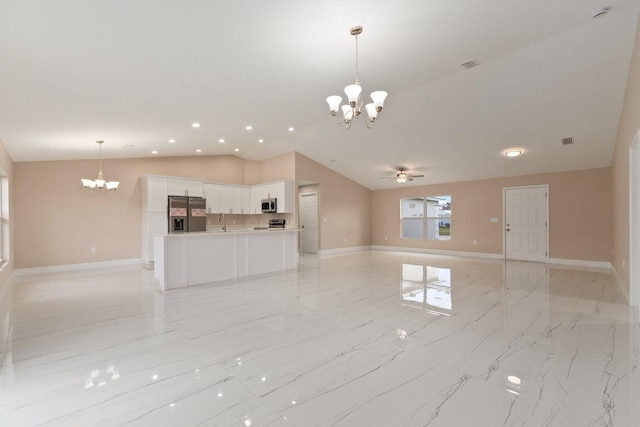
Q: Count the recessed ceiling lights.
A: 9